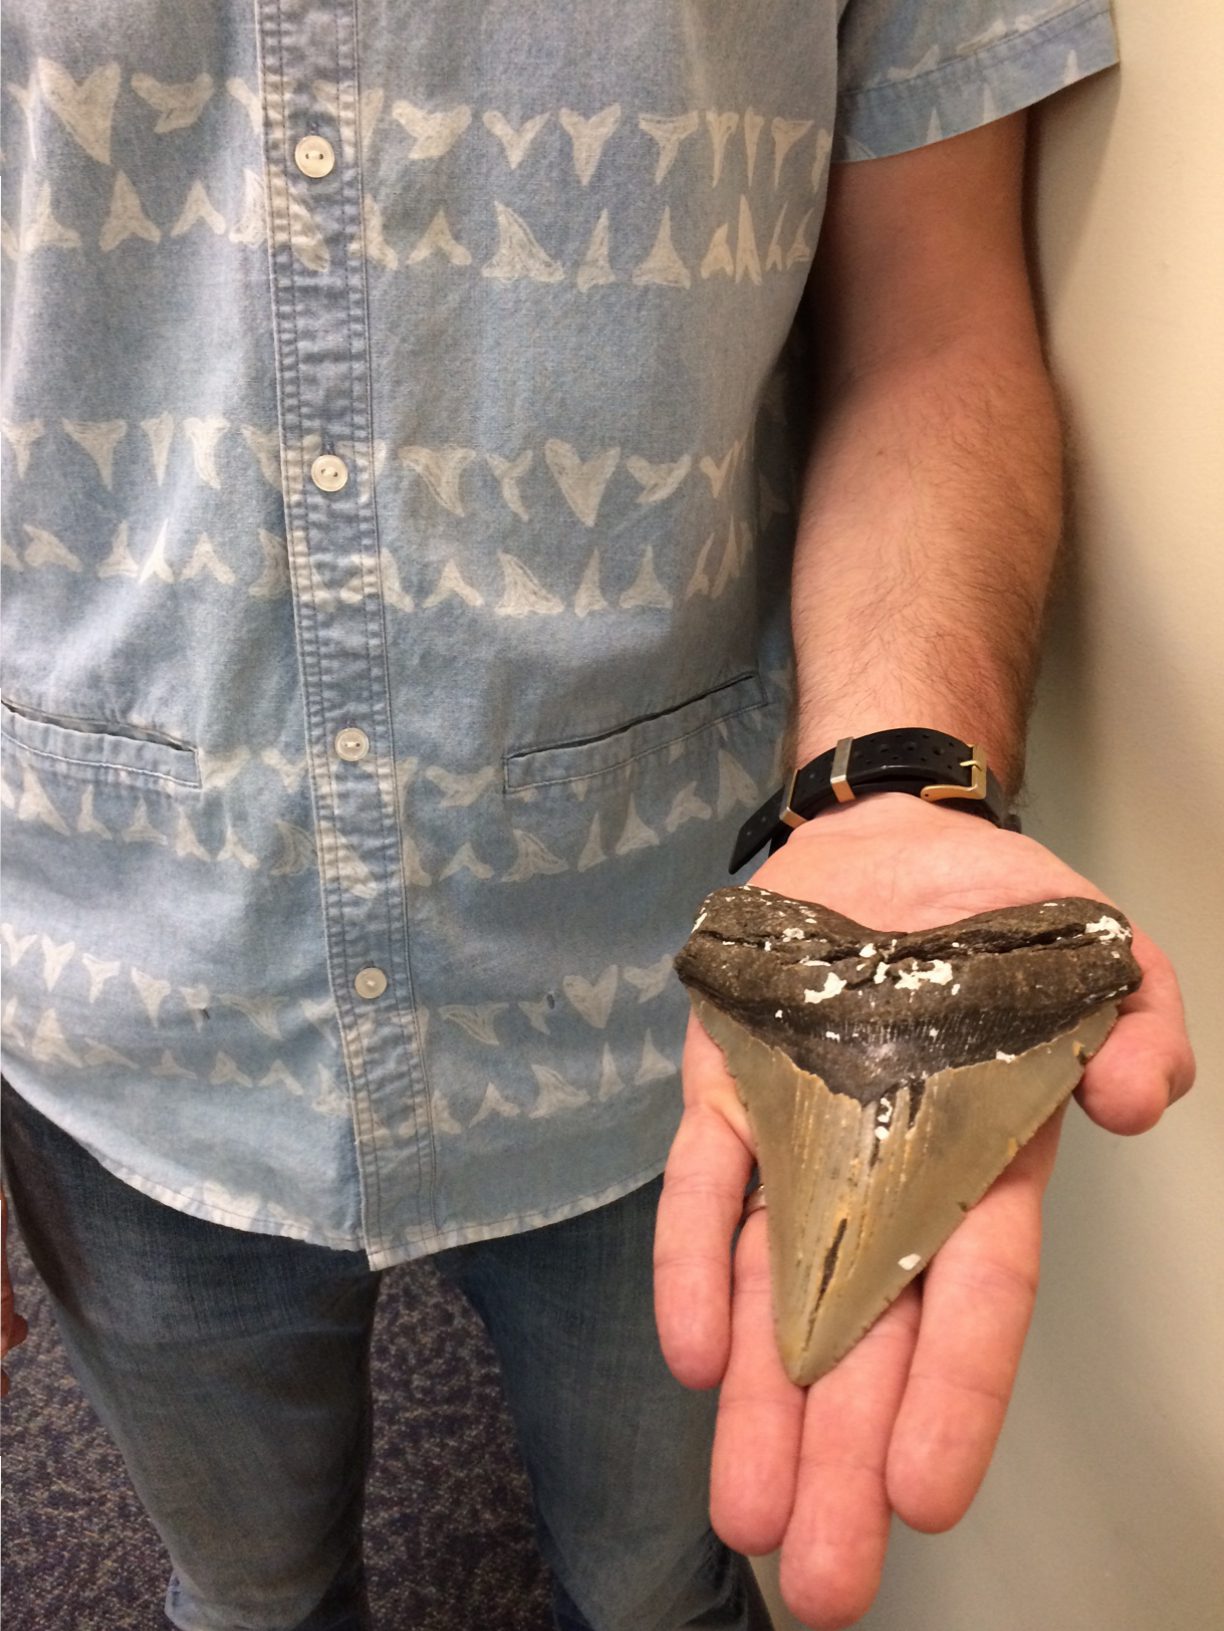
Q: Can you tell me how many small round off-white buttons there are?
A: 4